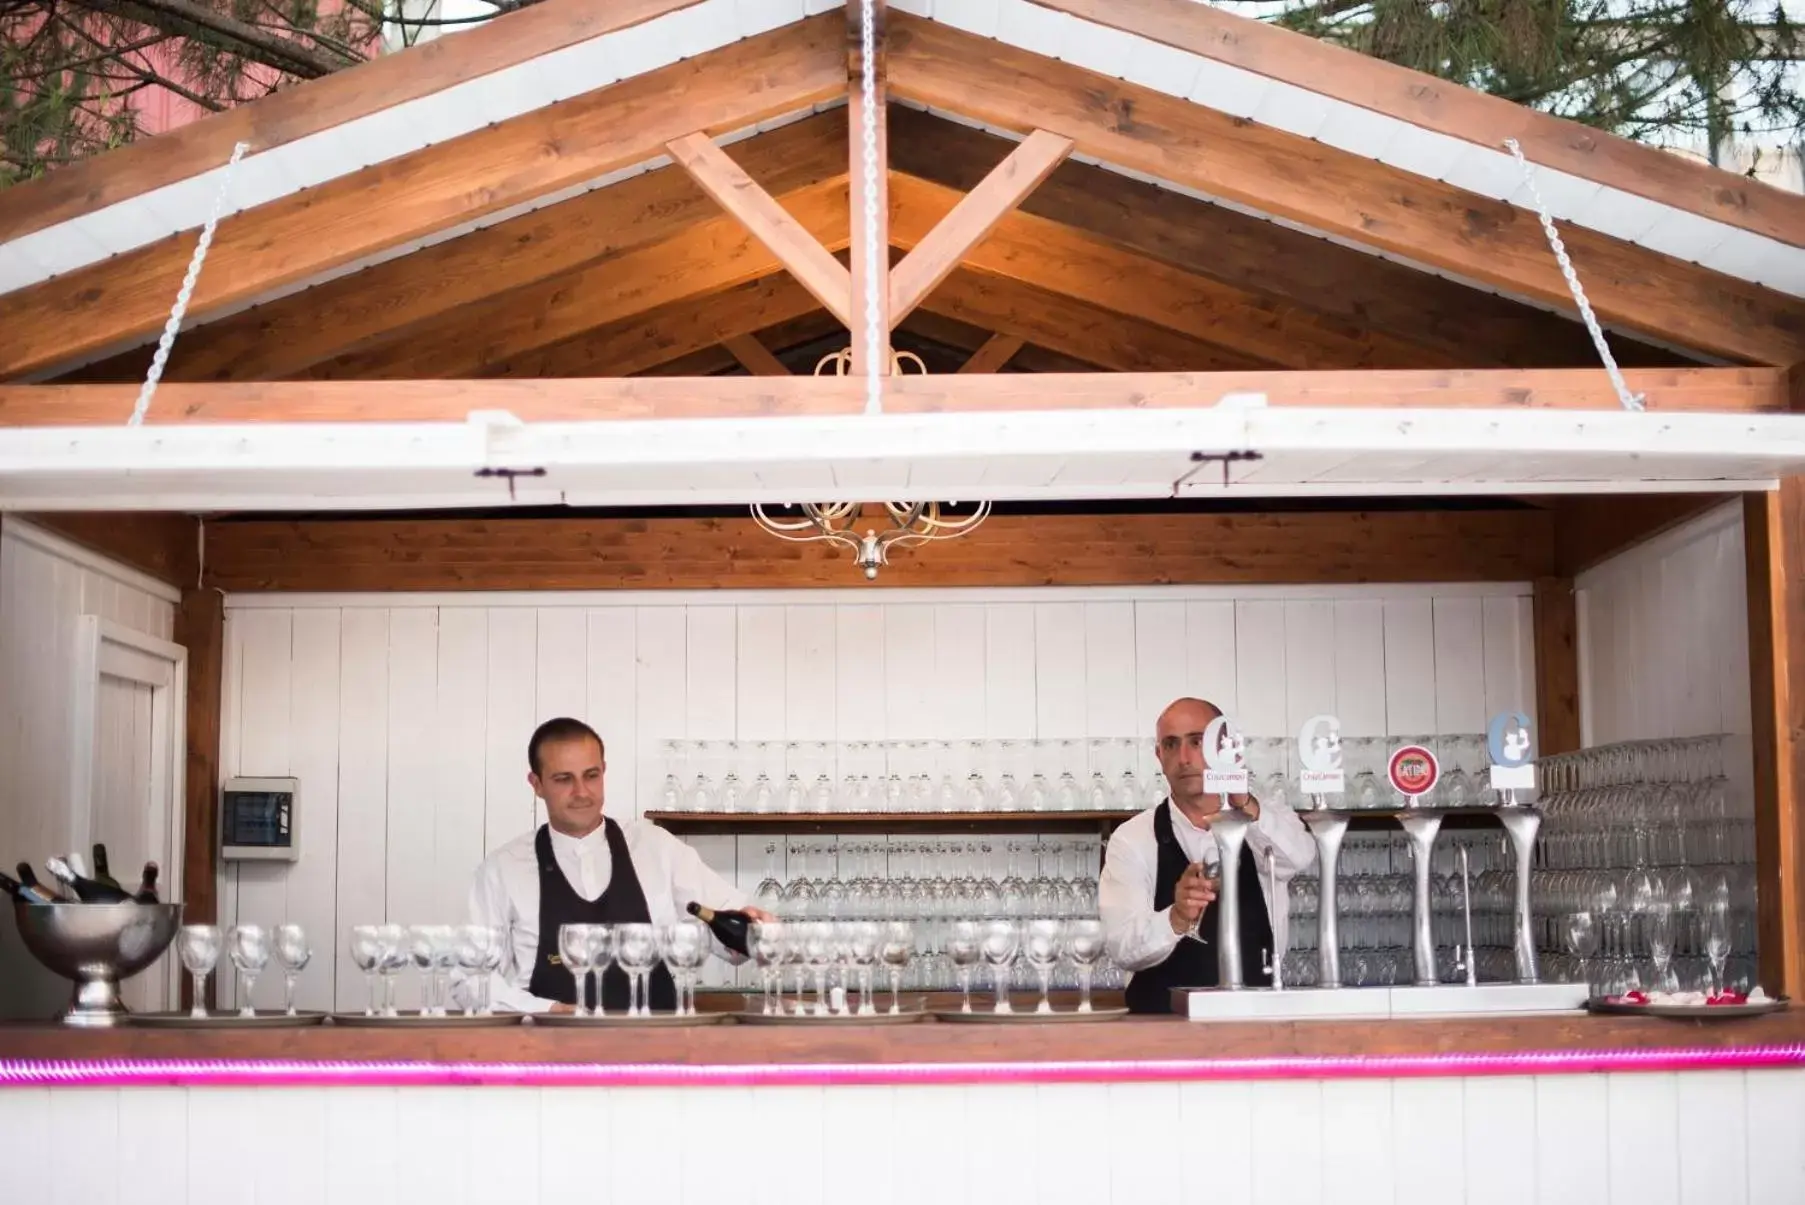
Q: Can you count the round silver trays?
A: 6